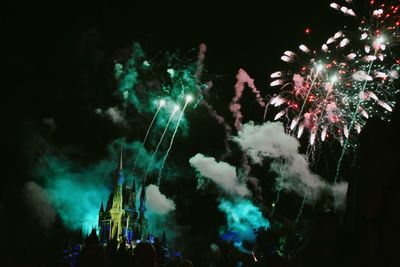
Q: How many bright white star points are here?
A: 6